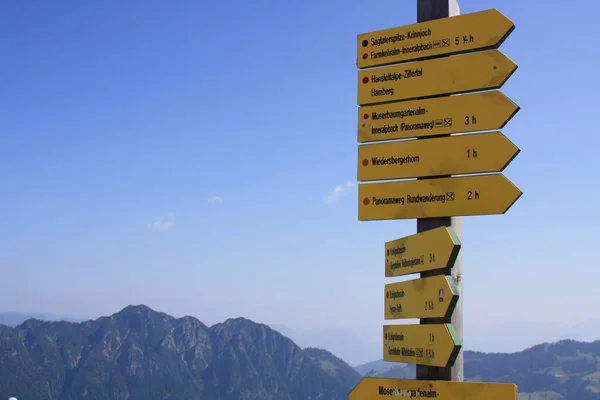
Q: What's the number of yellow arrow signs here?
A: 9